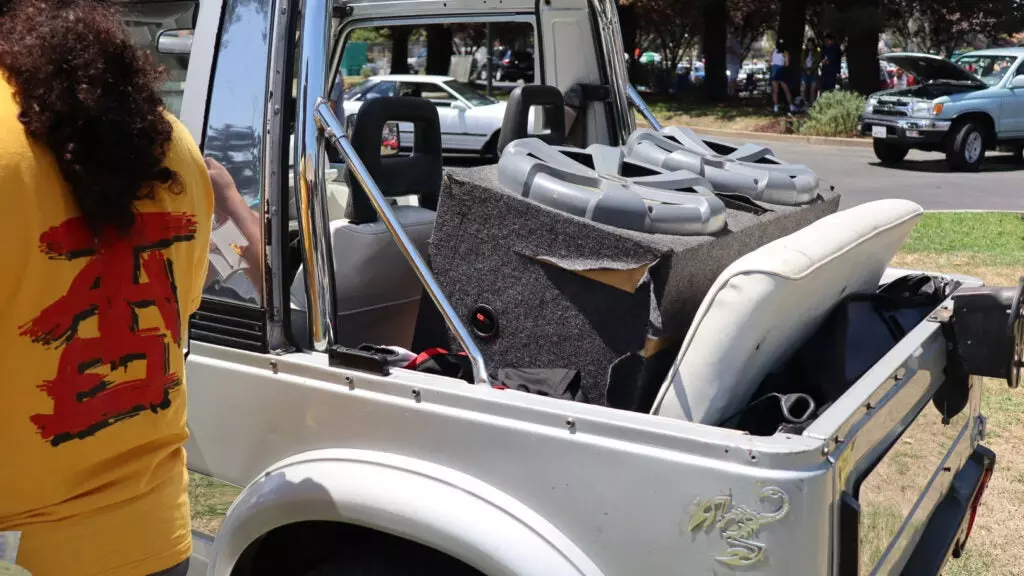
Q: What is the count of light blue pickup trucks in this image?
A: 1